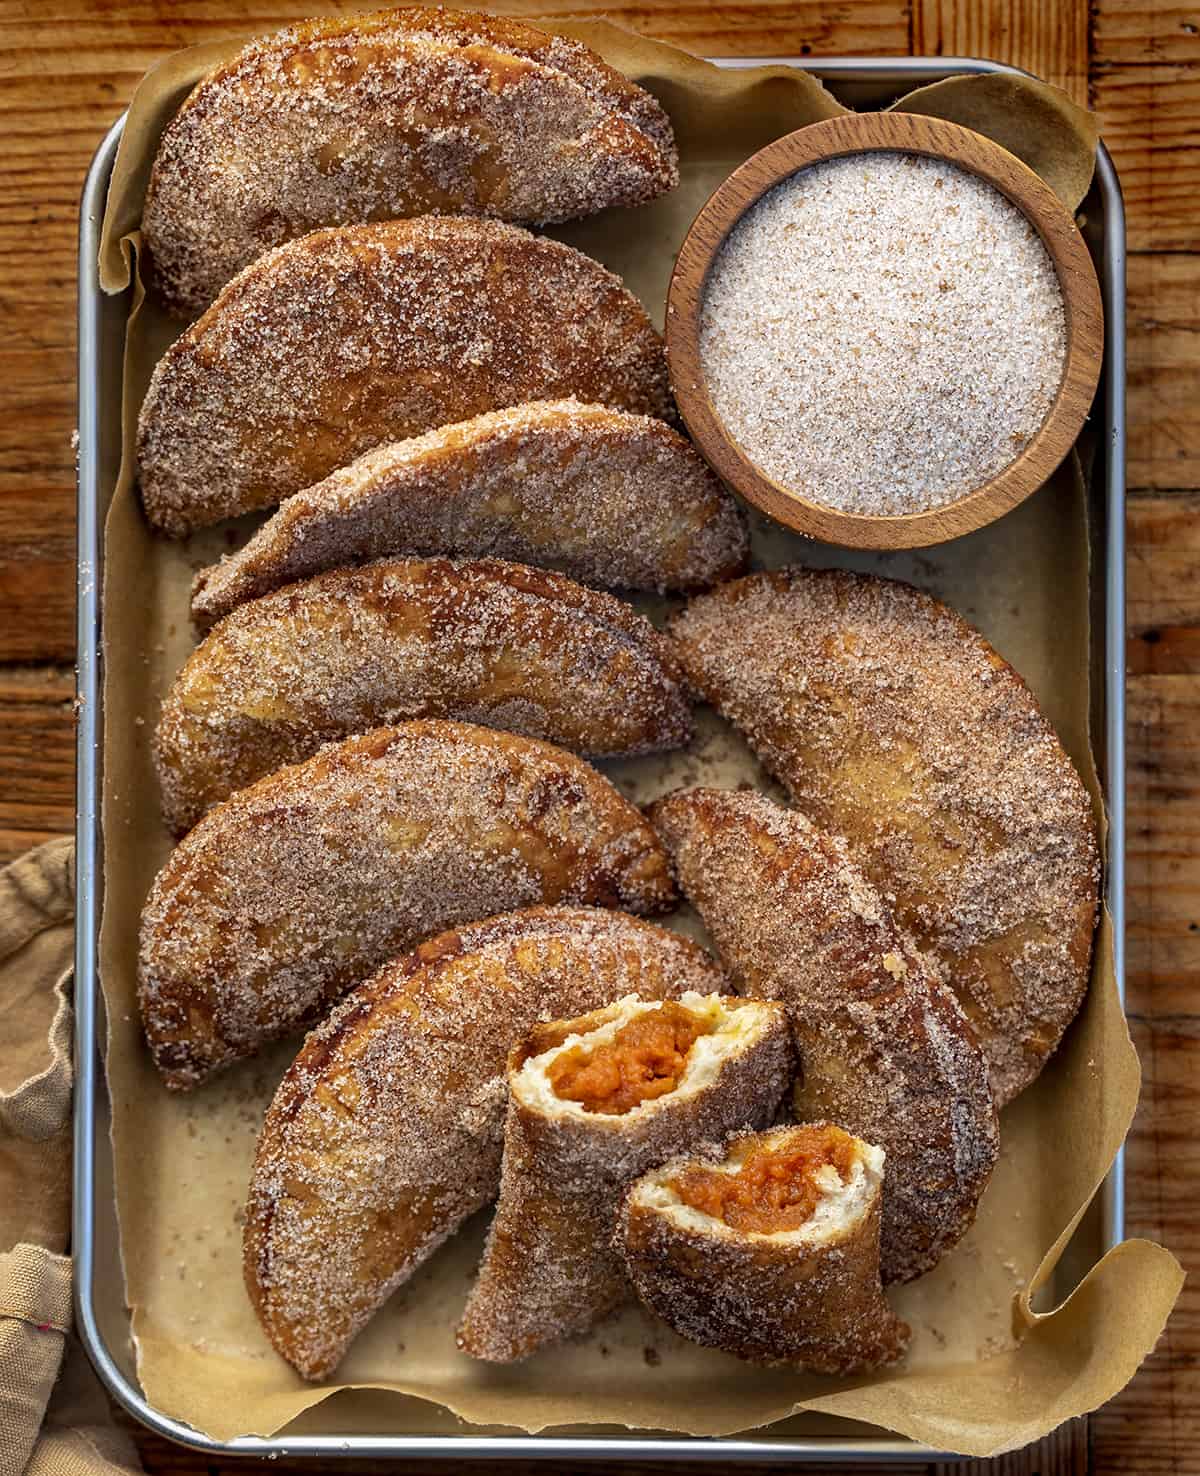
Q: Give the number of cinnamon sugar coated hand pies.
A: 9